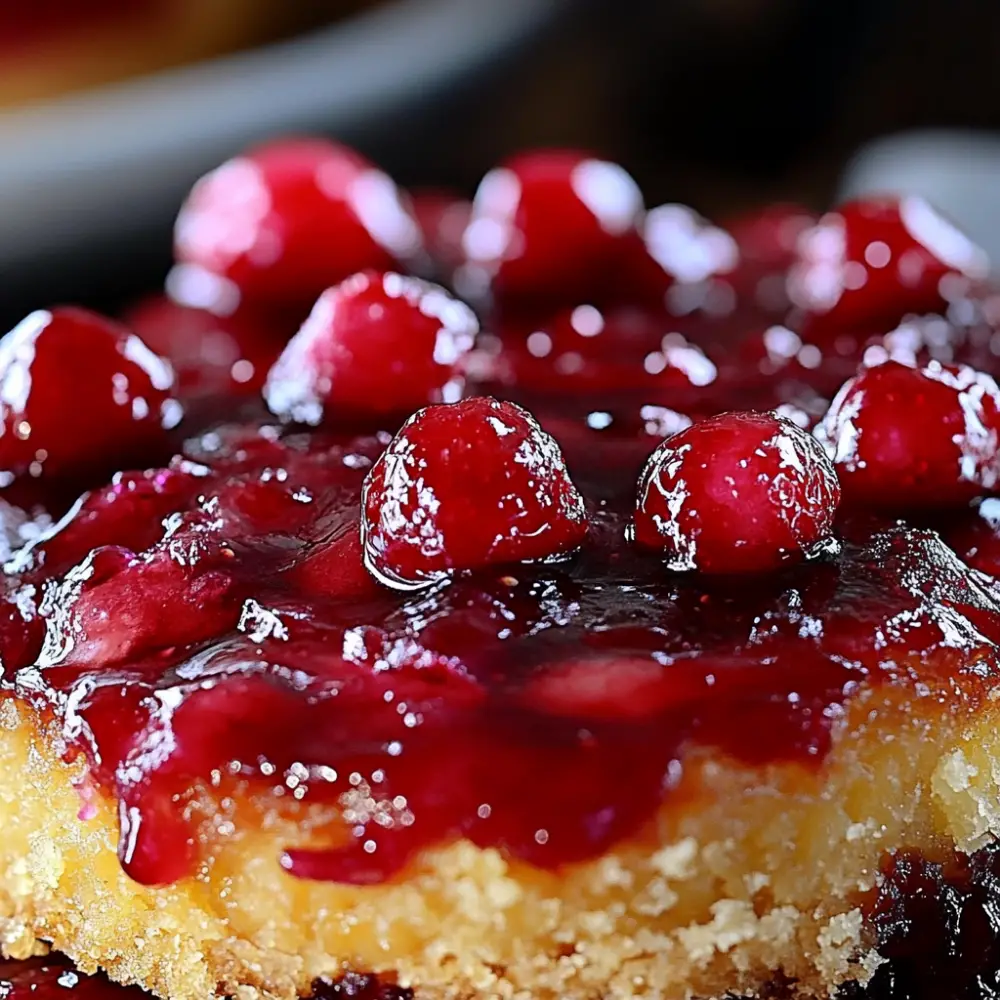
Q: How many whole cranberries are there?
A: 8